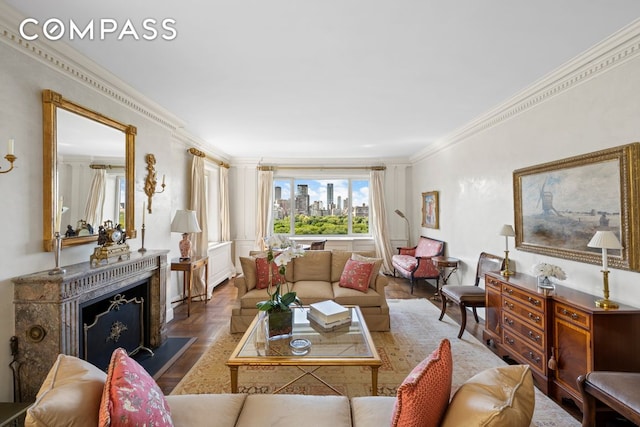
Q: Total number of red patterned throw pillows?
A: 4